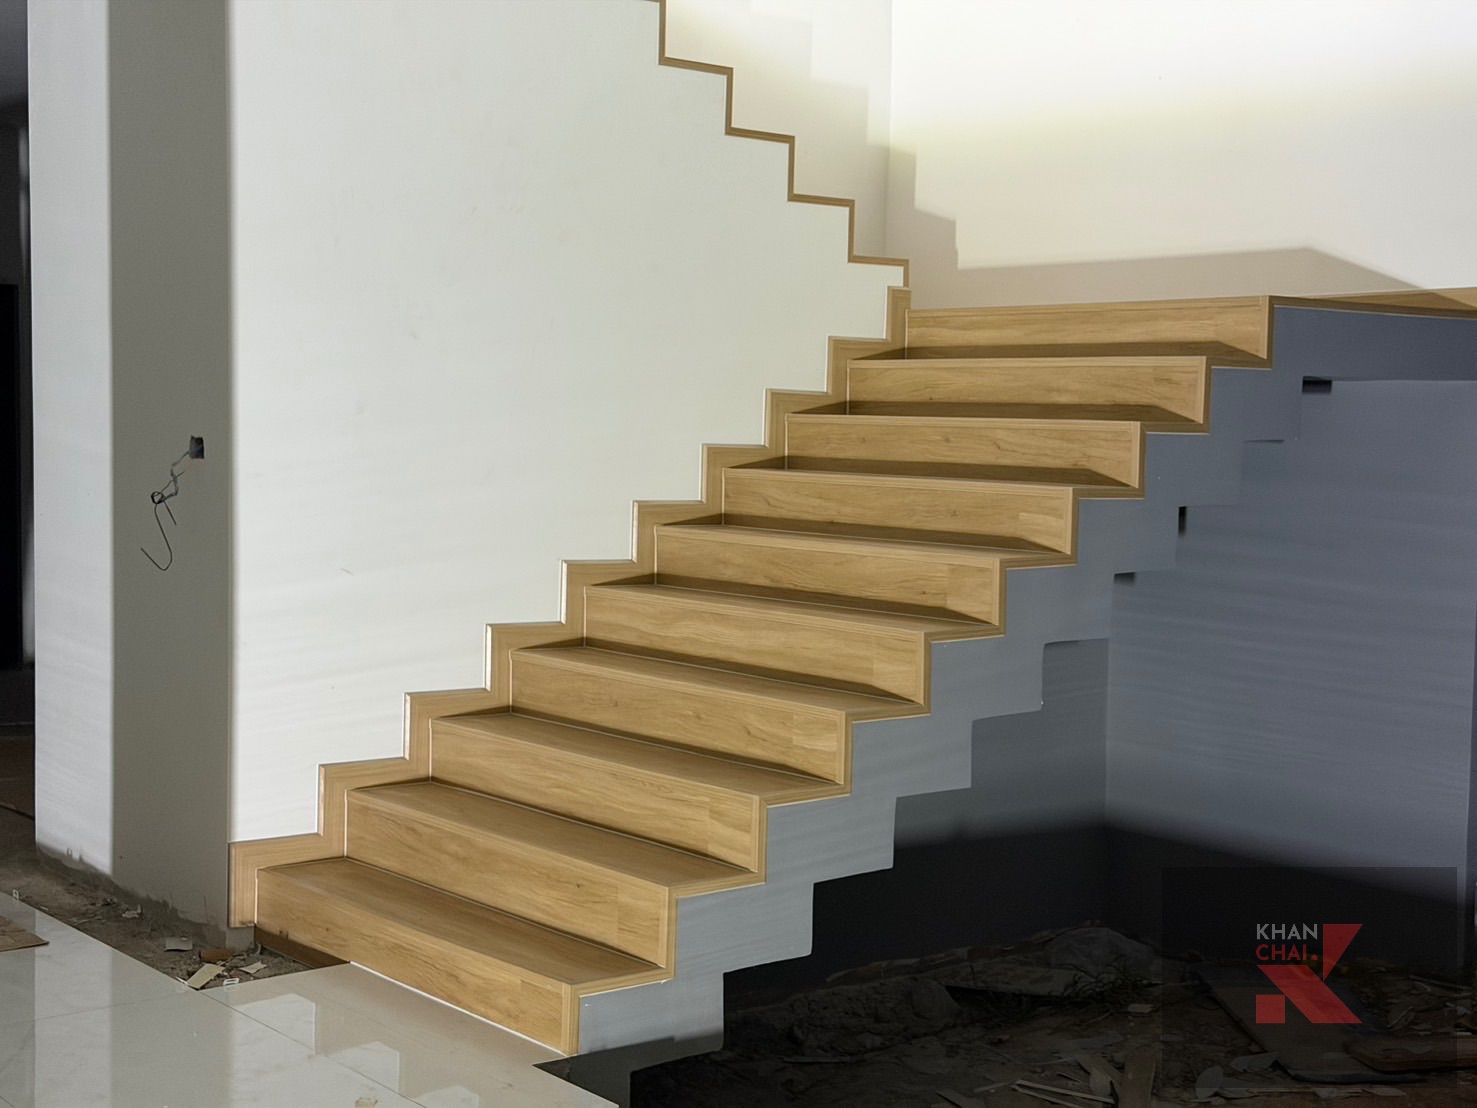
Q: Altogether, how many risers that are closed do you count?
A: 10